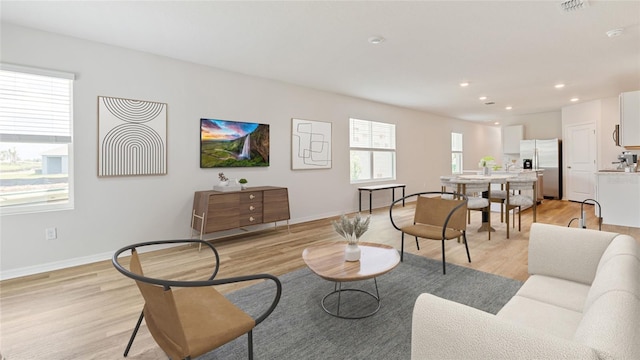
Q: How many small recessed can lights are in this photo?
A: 6